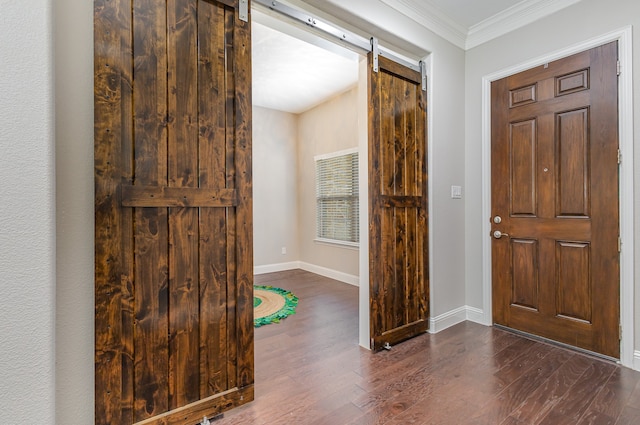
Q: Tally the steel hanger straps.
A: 3